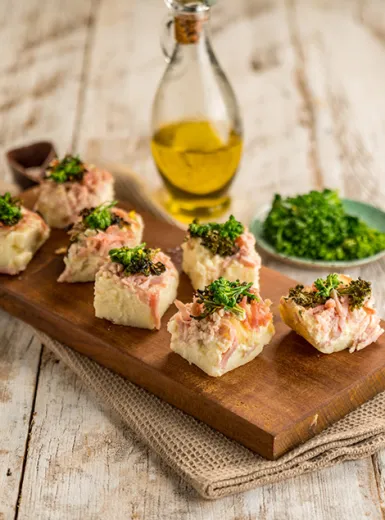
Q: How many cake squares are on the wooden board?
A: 7